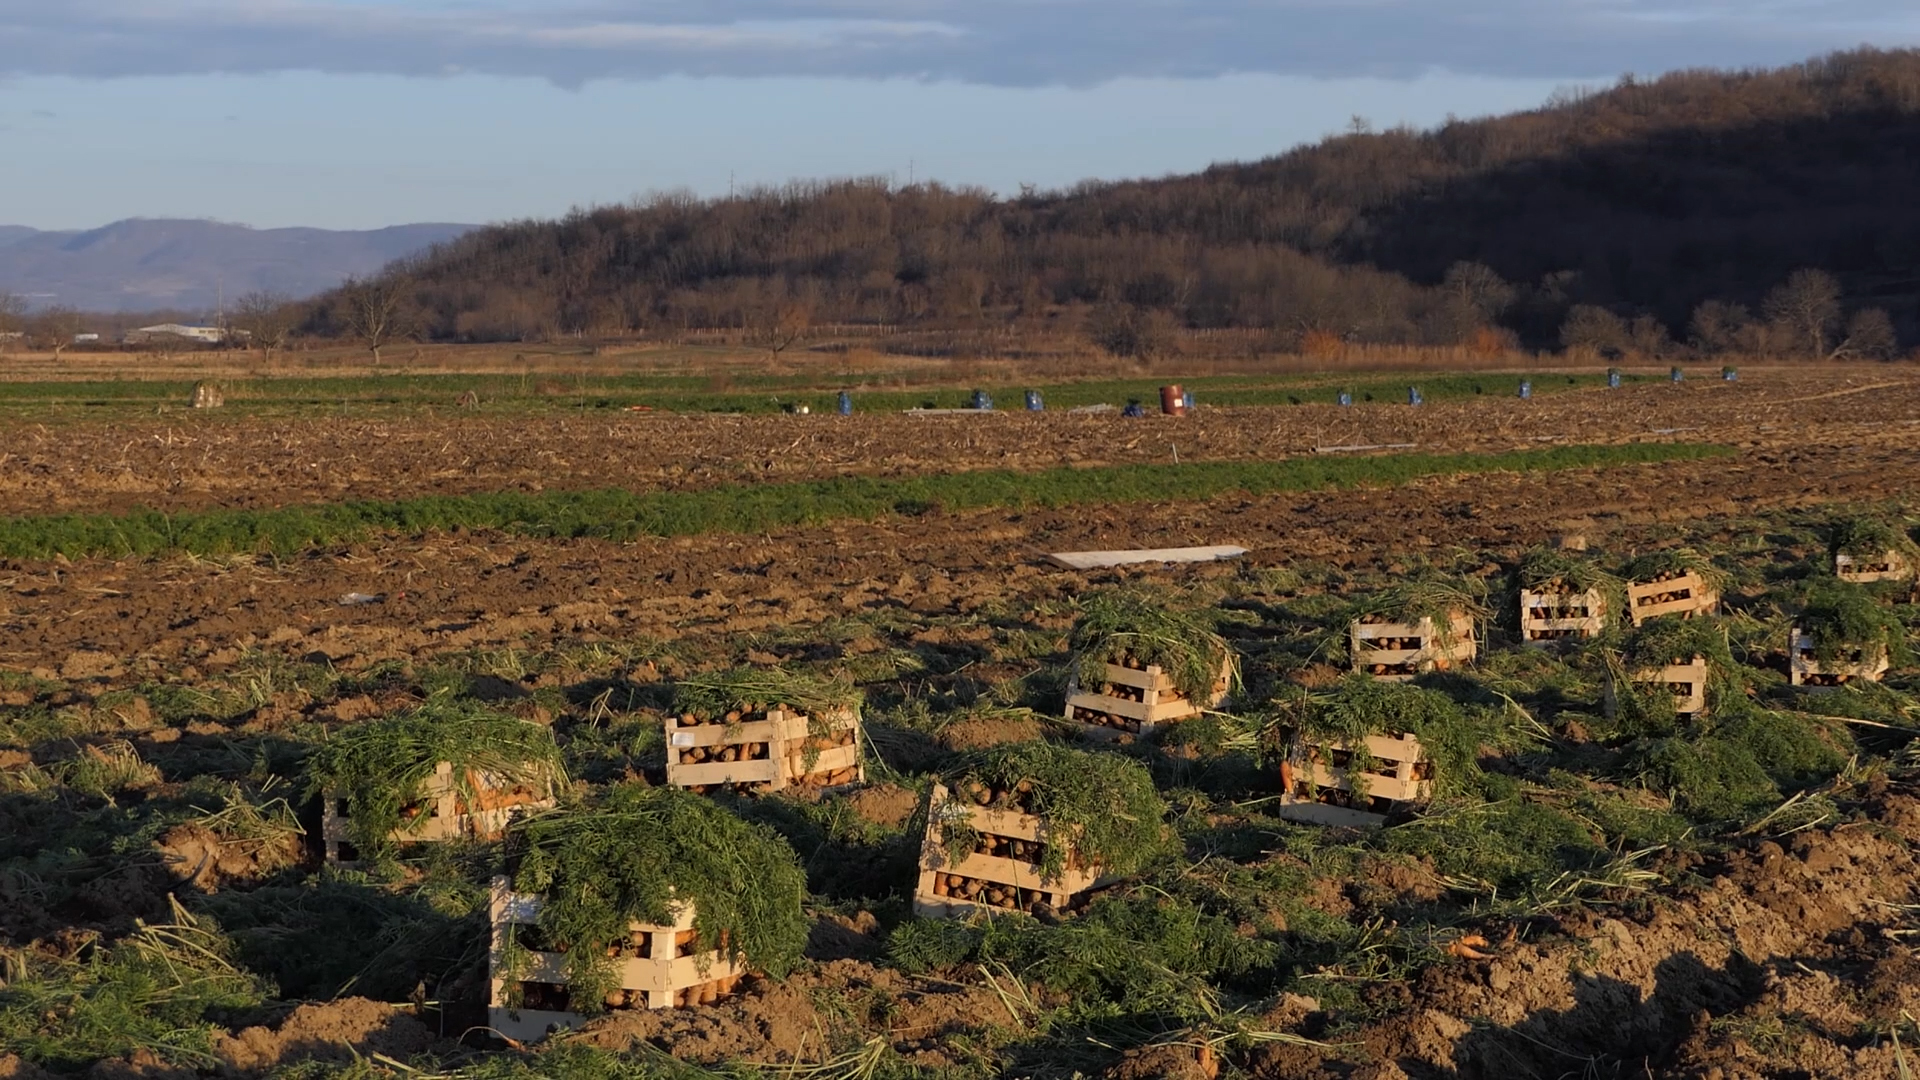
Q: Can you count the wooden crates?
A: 12